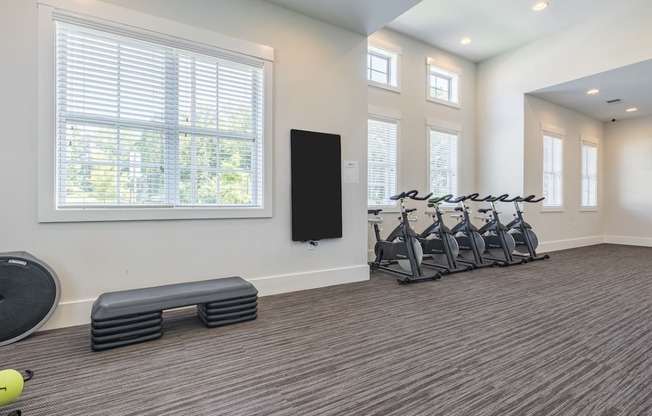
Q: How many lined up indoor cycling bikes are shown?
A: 5